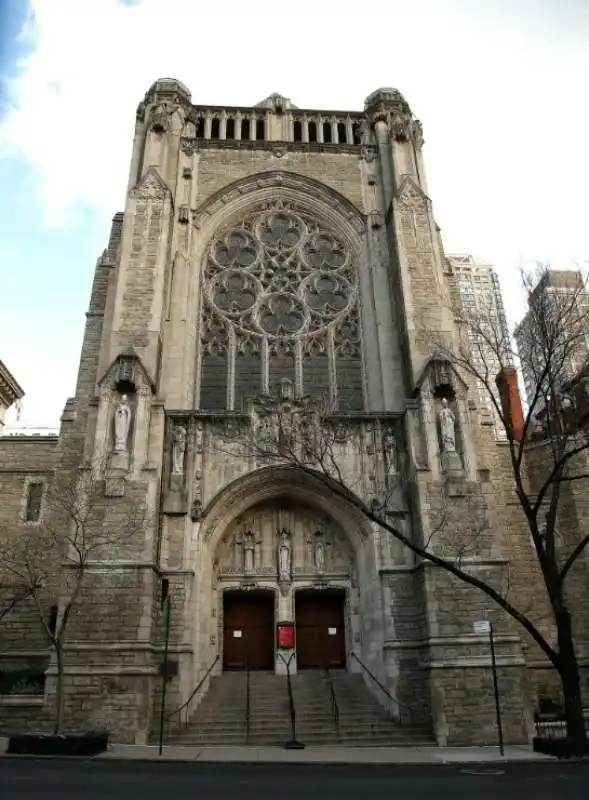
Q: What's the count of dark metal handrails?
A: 5